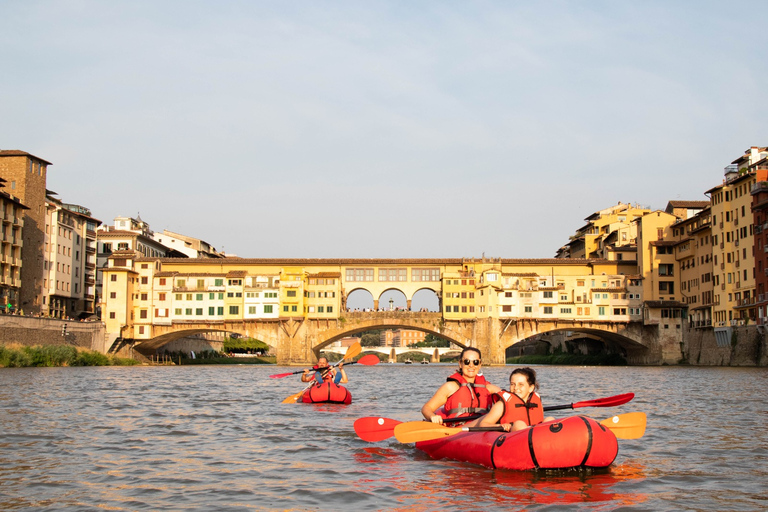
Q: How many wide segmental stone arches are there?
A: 3